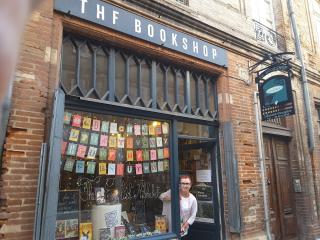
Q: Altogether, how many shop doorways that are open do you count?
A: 1